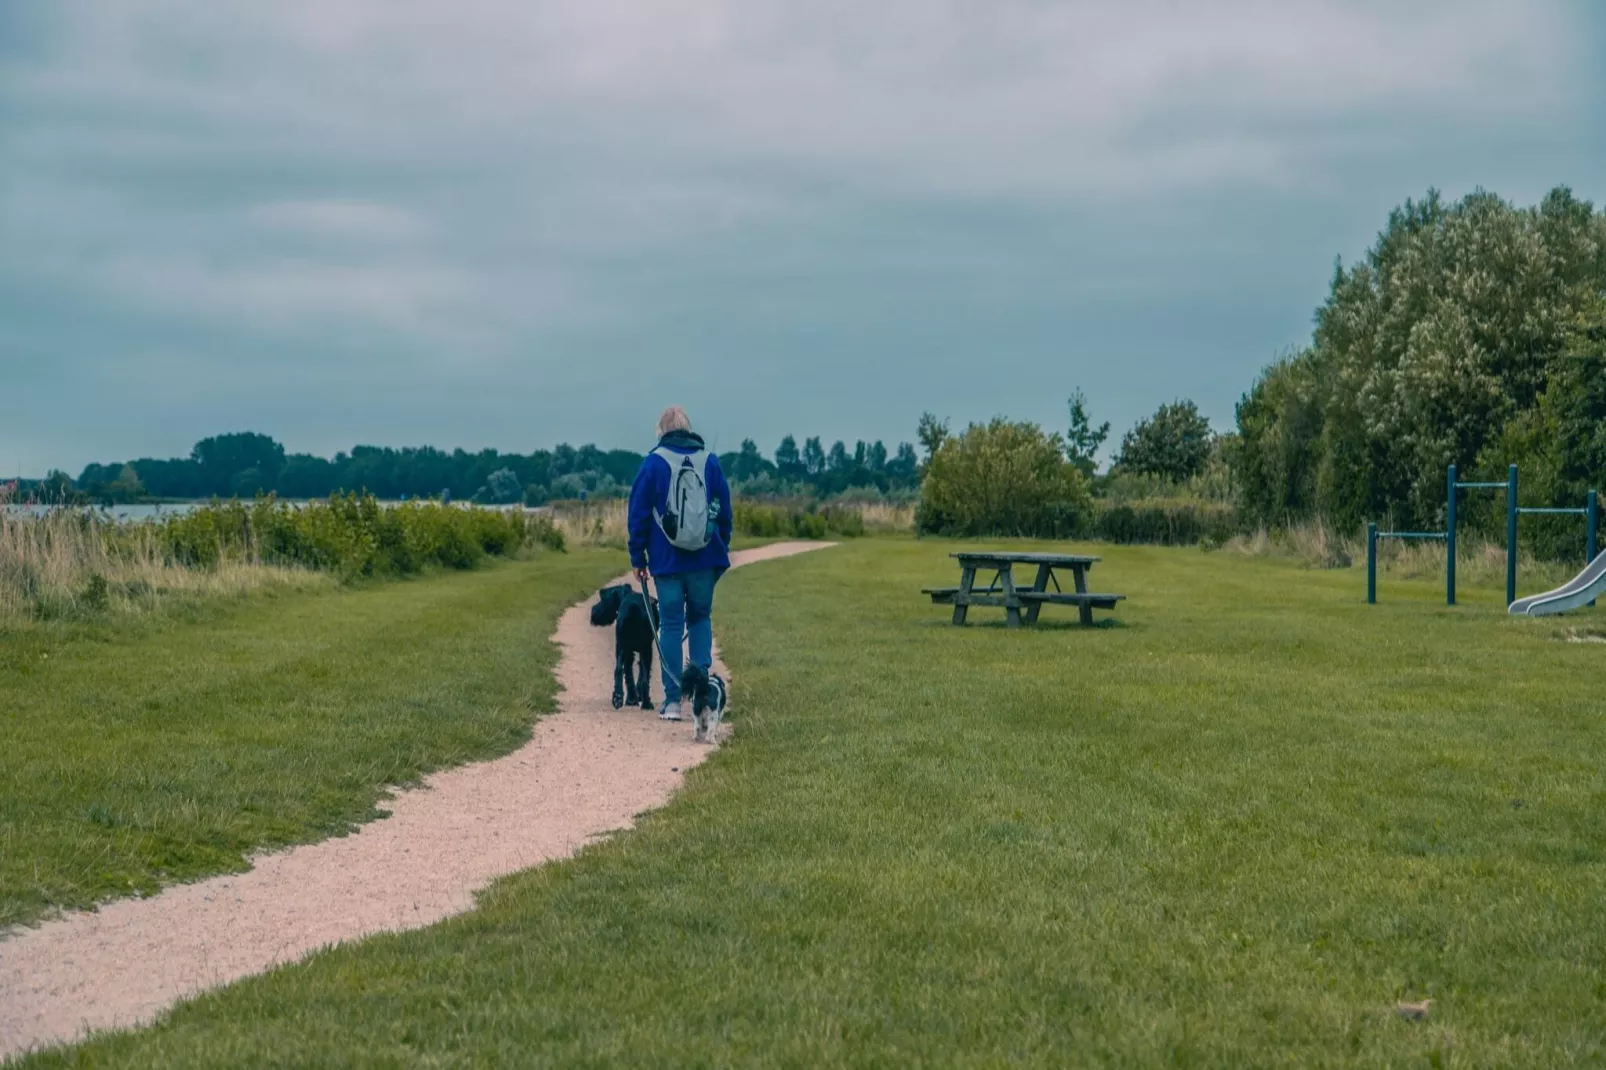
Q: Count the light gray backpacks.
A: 1